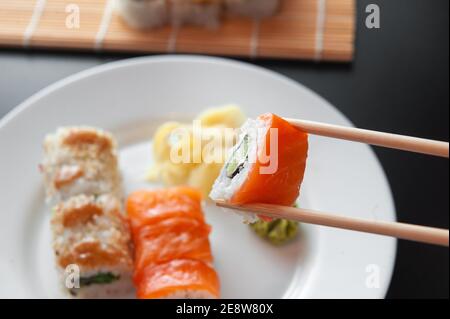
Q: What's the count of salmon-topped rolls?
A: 4